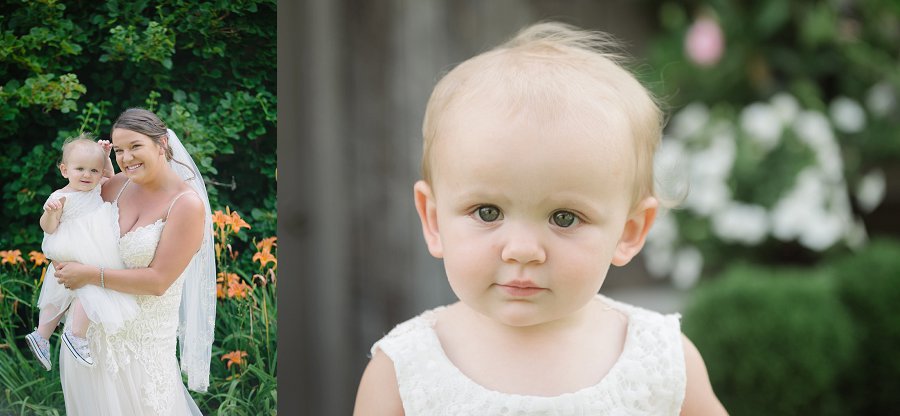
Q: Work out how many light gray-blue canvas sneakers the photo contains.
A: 2